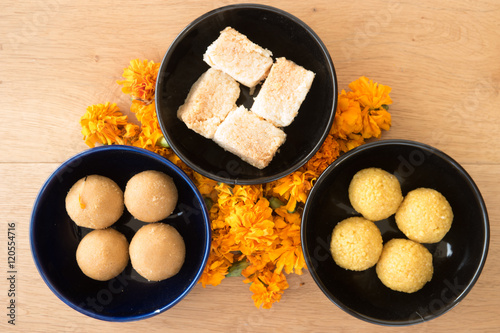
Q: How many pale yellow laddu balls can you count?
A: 4